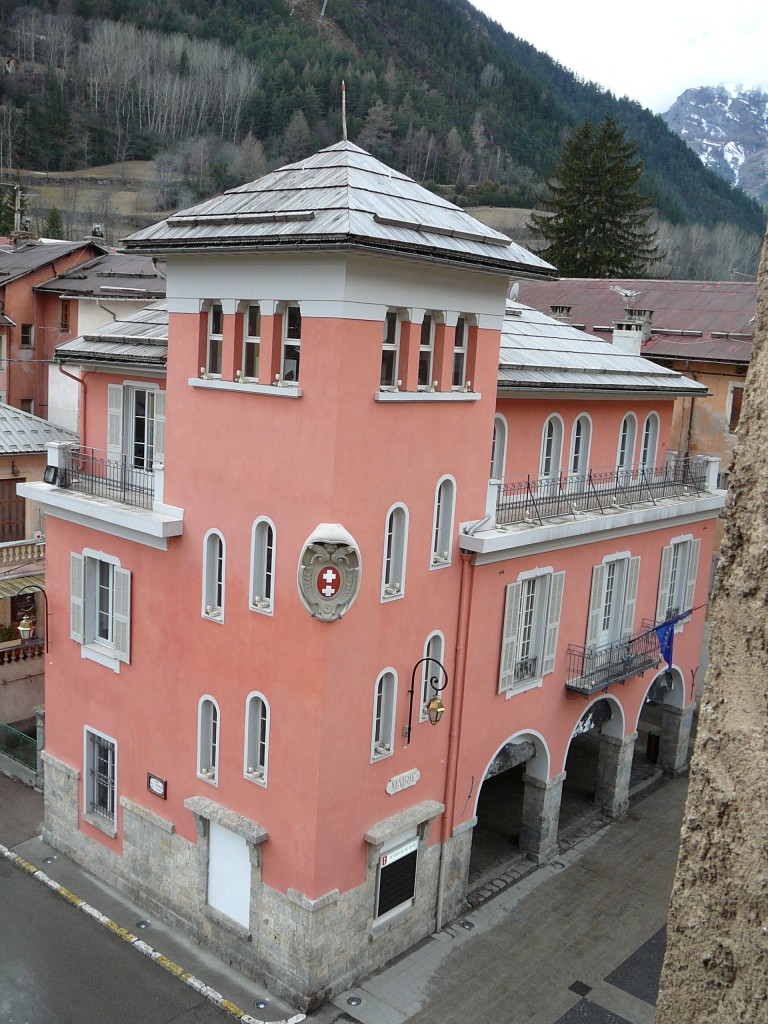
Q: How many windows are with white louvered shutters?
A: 5